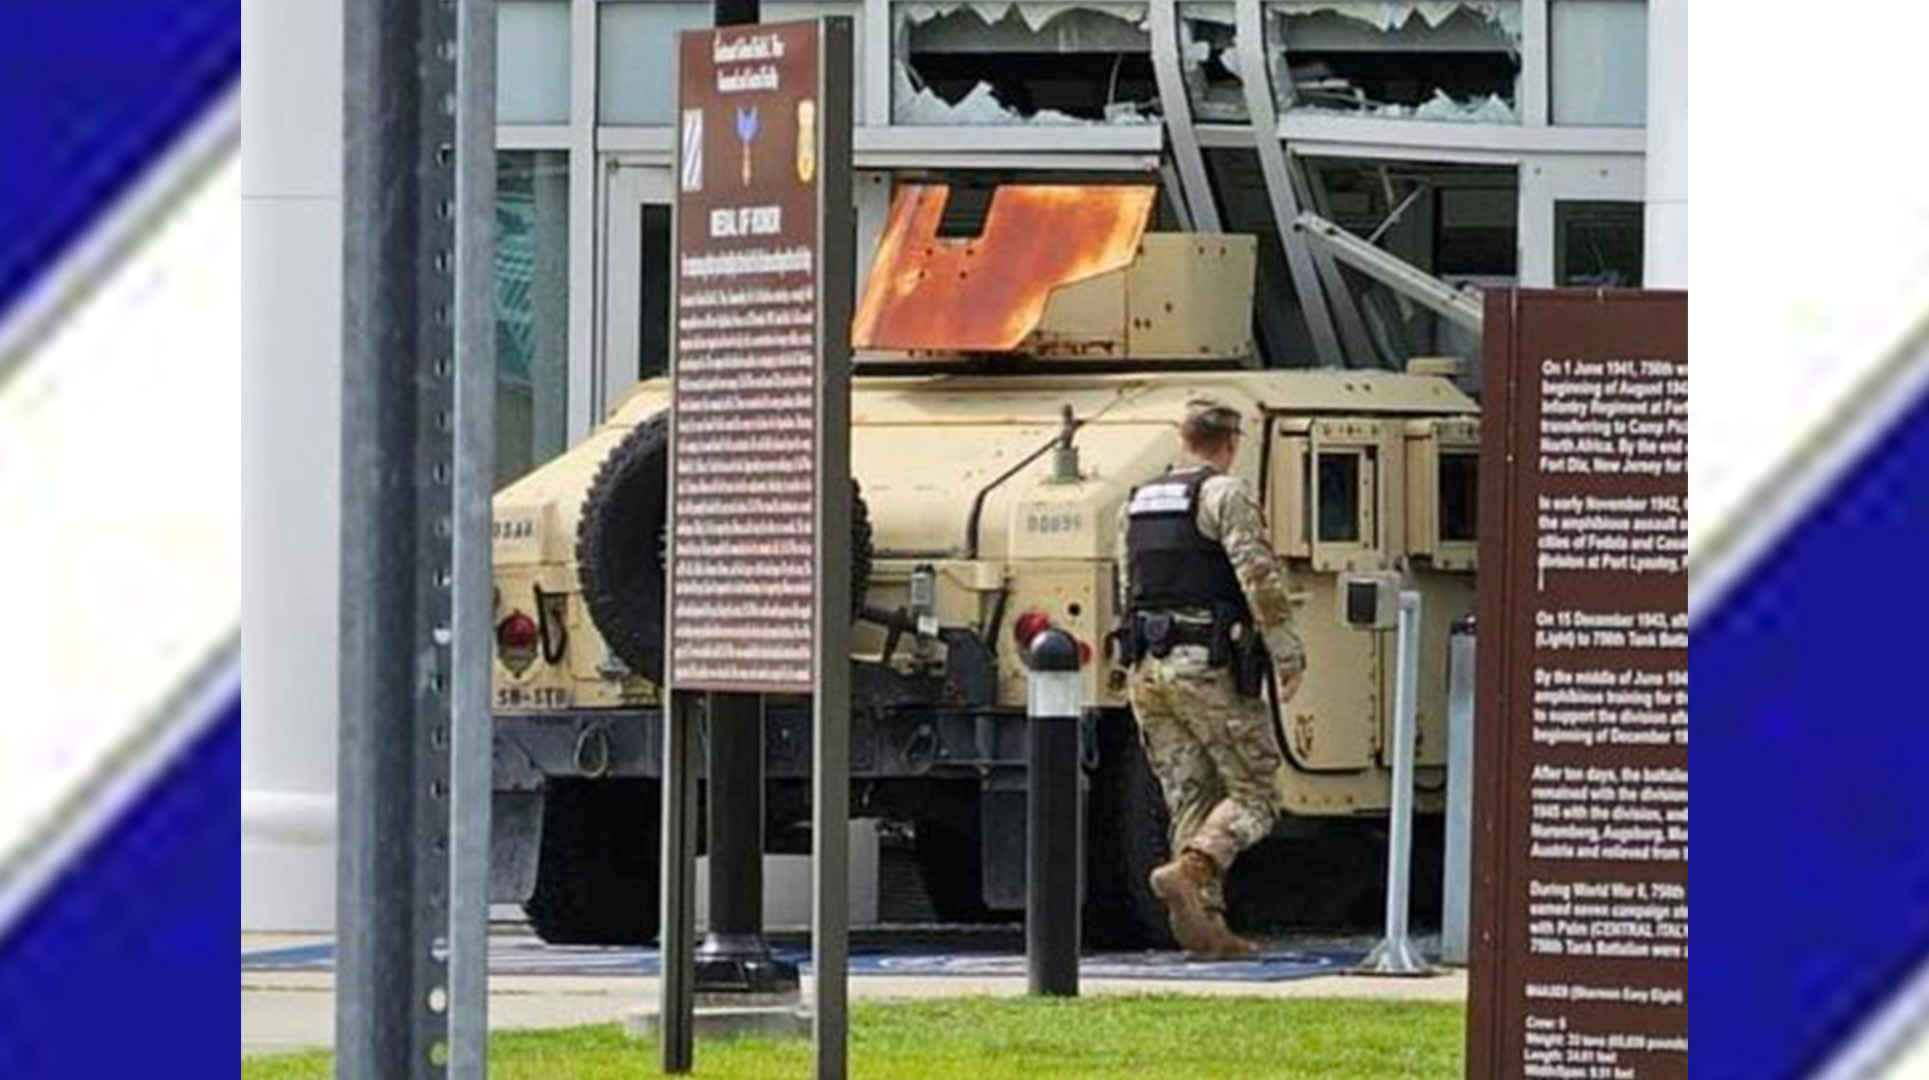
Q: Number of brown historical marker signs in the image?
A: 2